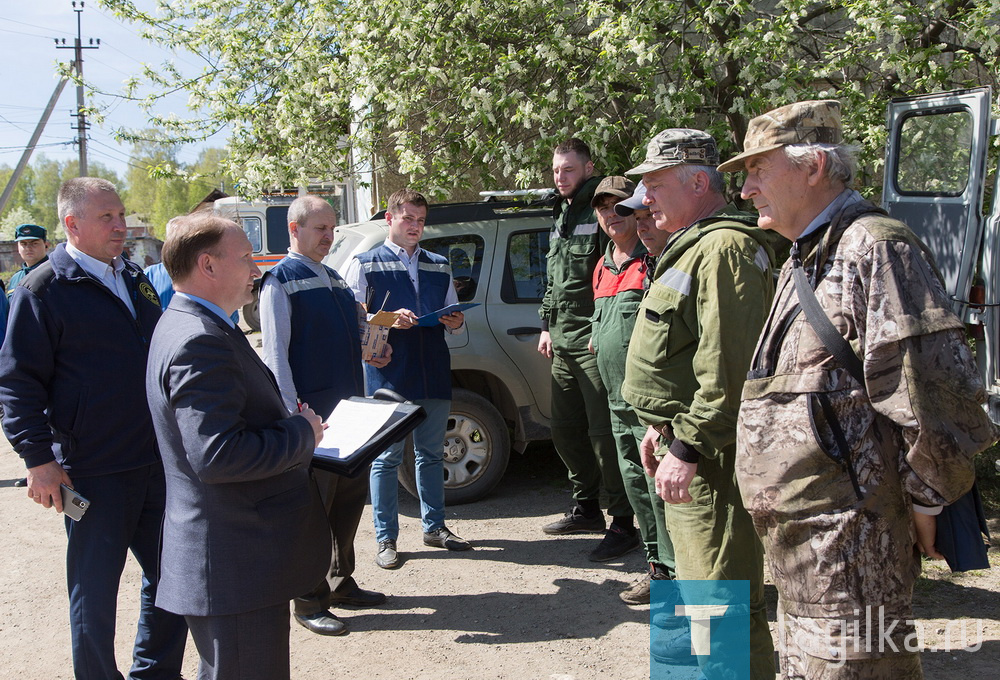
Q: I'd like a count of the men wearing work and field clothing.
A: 5